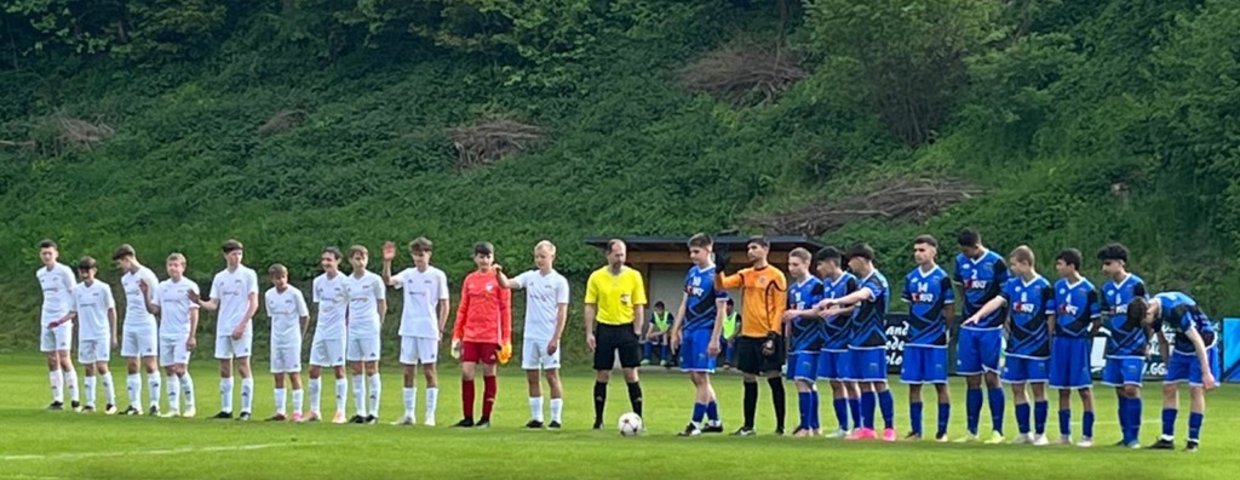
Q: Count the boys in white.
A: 10